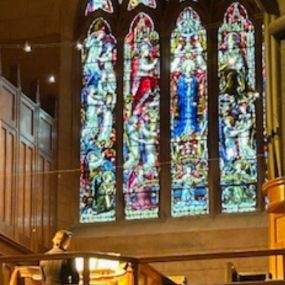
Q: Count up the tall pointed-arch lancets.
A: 4